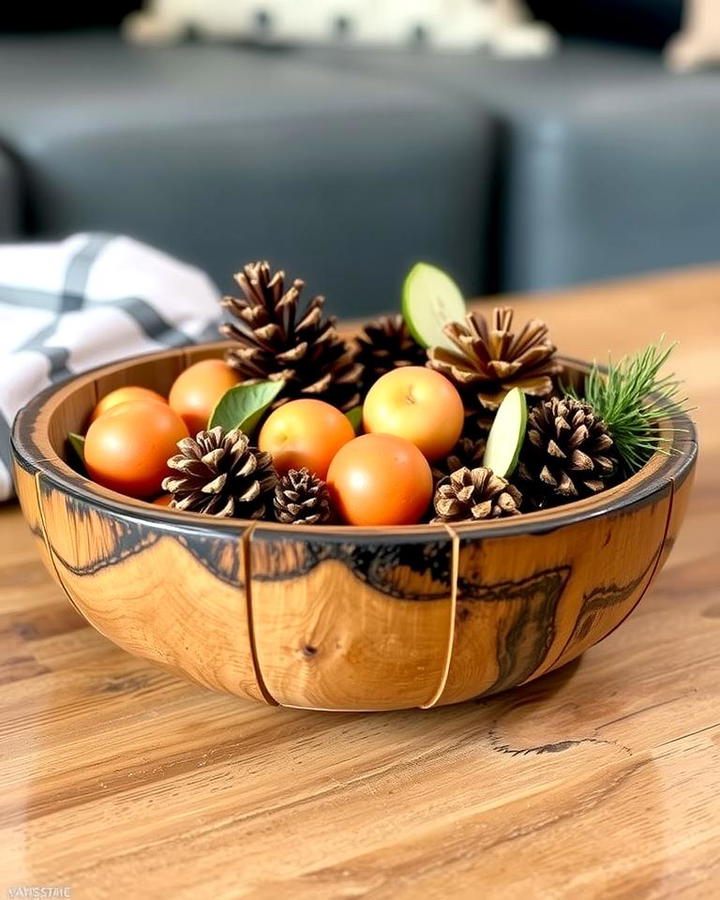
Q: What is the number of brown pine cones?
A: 7